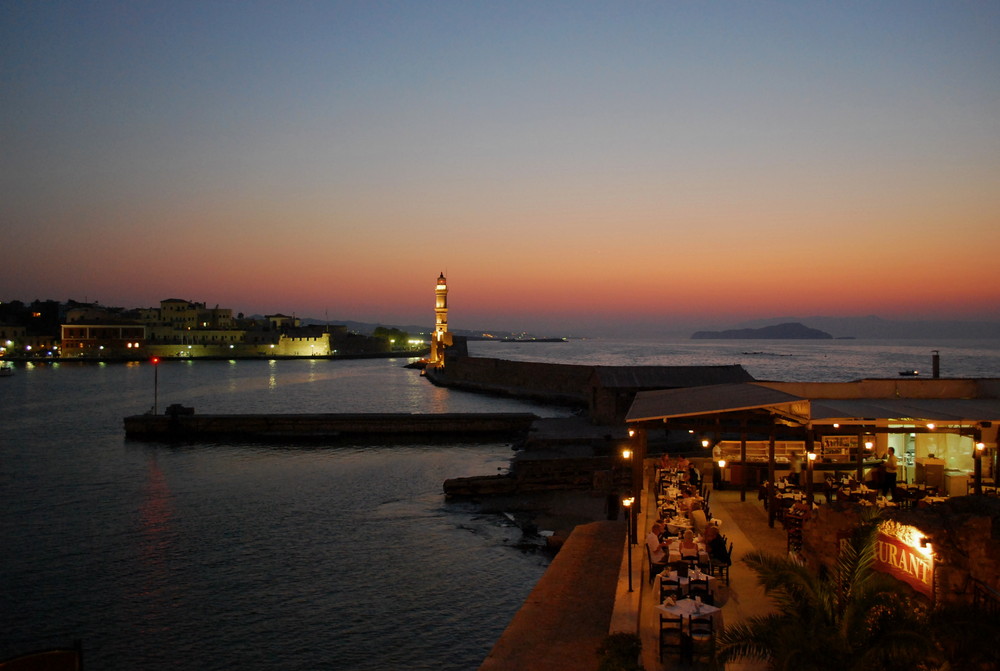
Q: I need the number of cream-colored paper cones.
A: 0